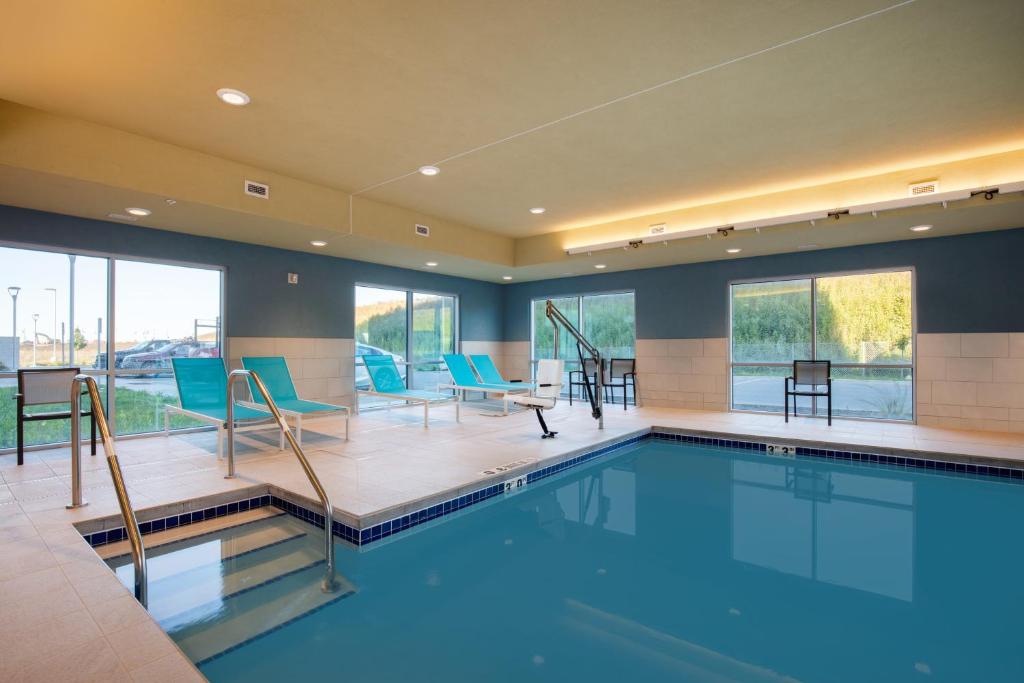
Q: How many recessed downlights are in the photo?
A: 10